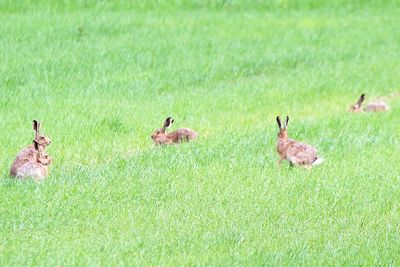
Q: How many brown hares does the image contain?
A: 5